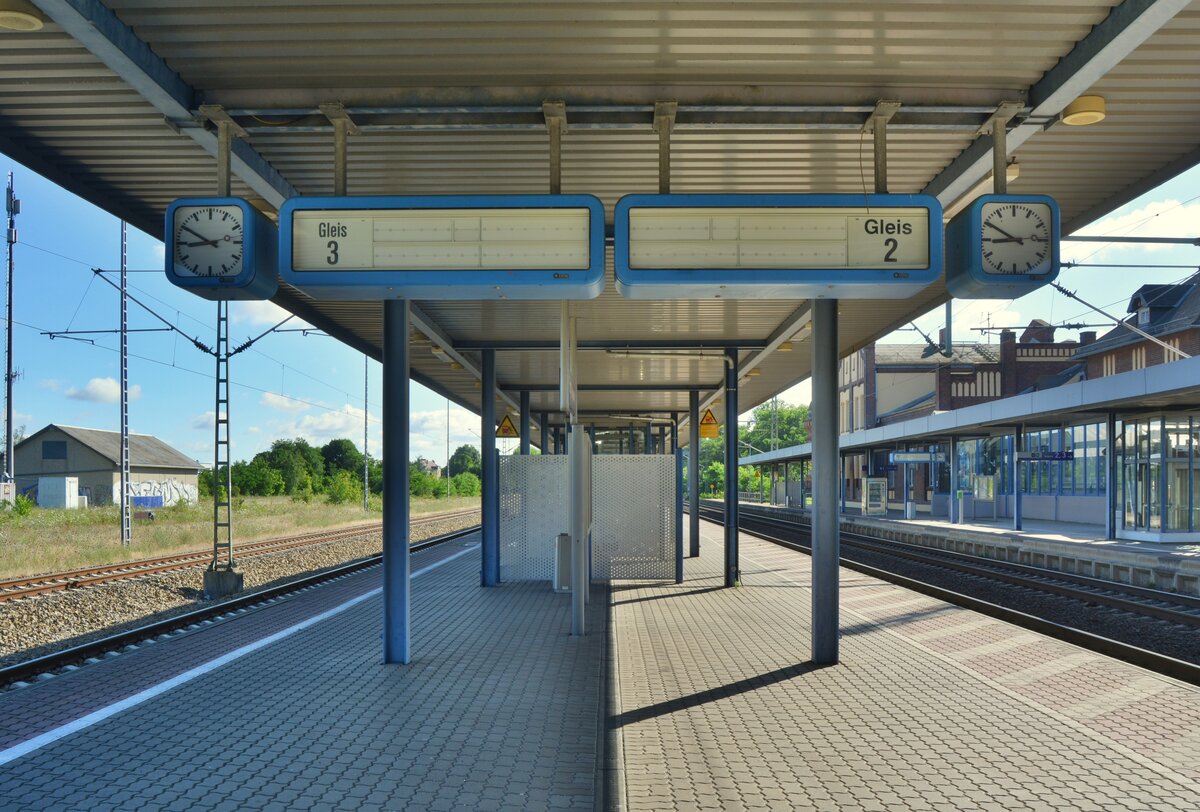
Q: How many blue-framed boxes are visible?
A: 4